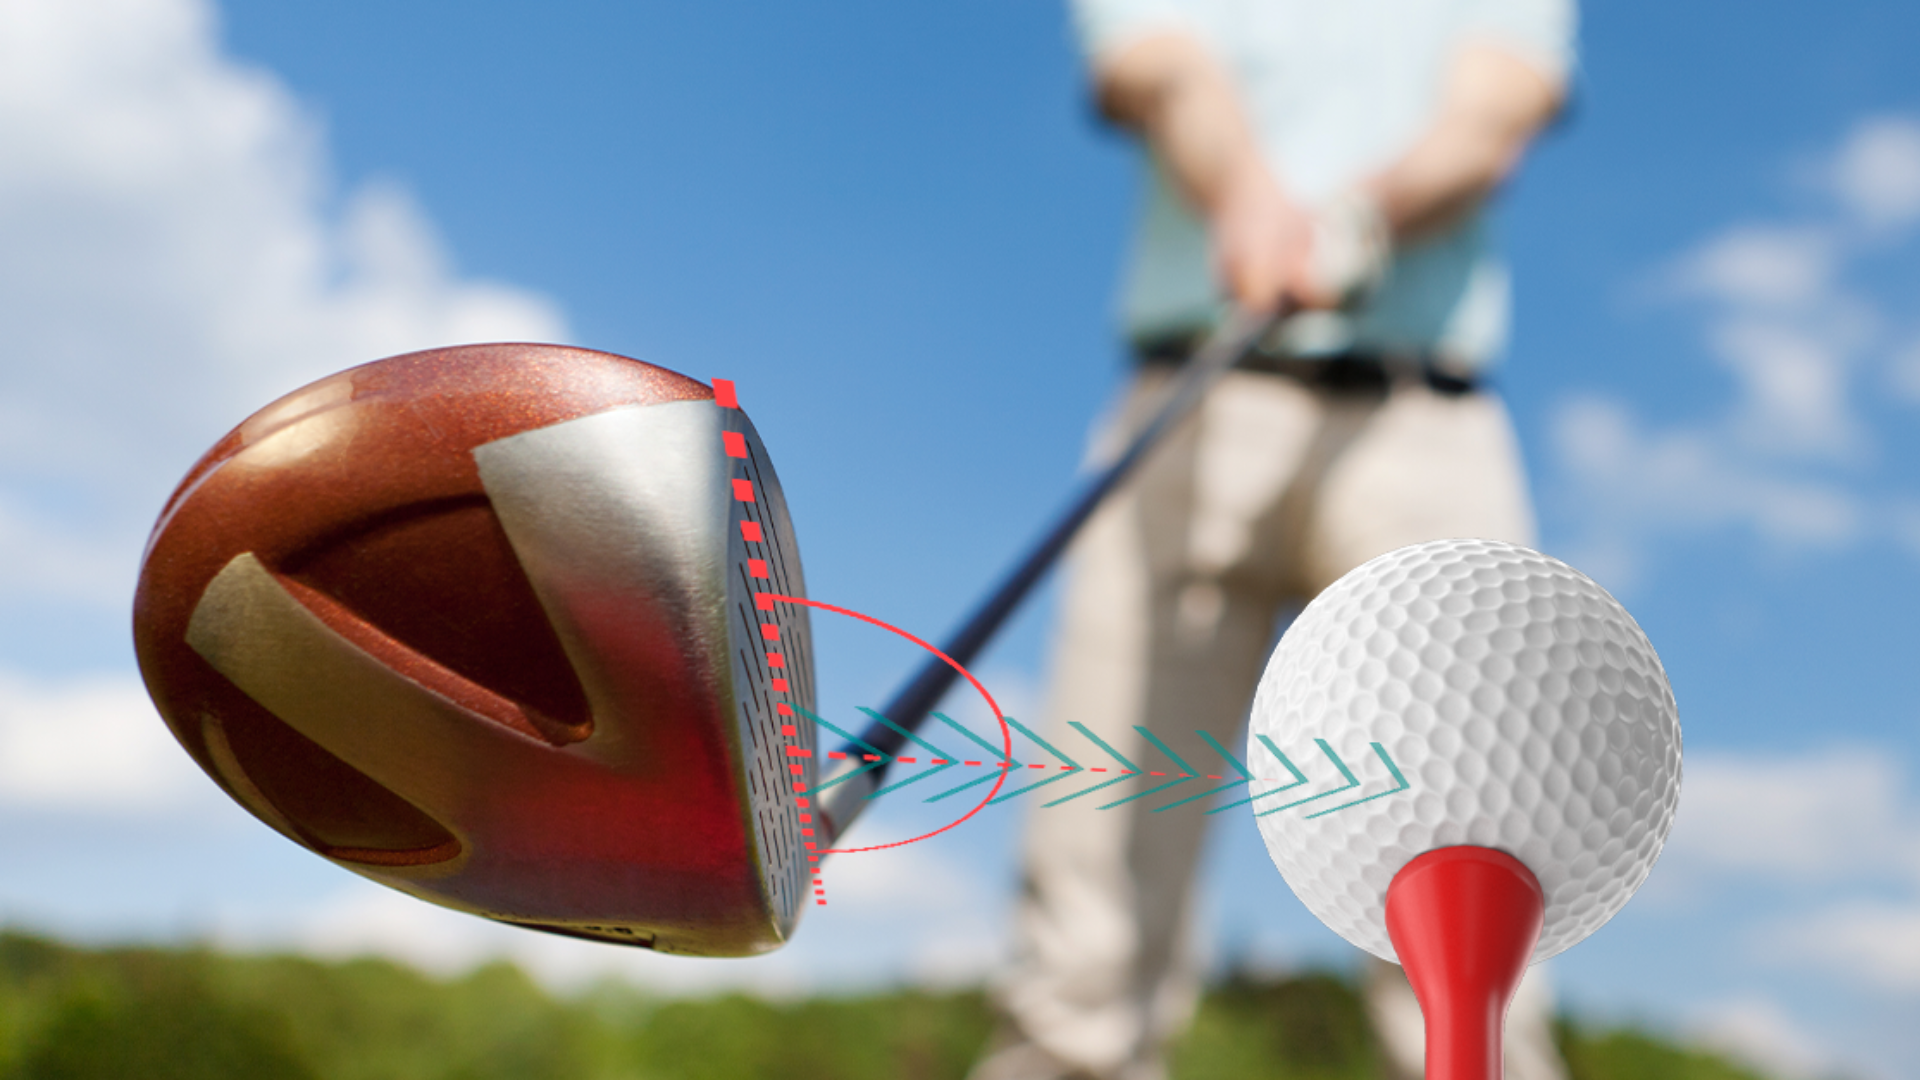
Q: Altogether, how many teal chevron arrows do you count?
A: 10